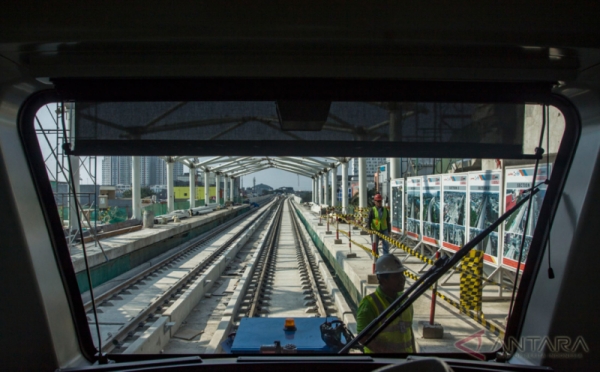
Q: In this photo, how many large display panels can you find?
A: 6